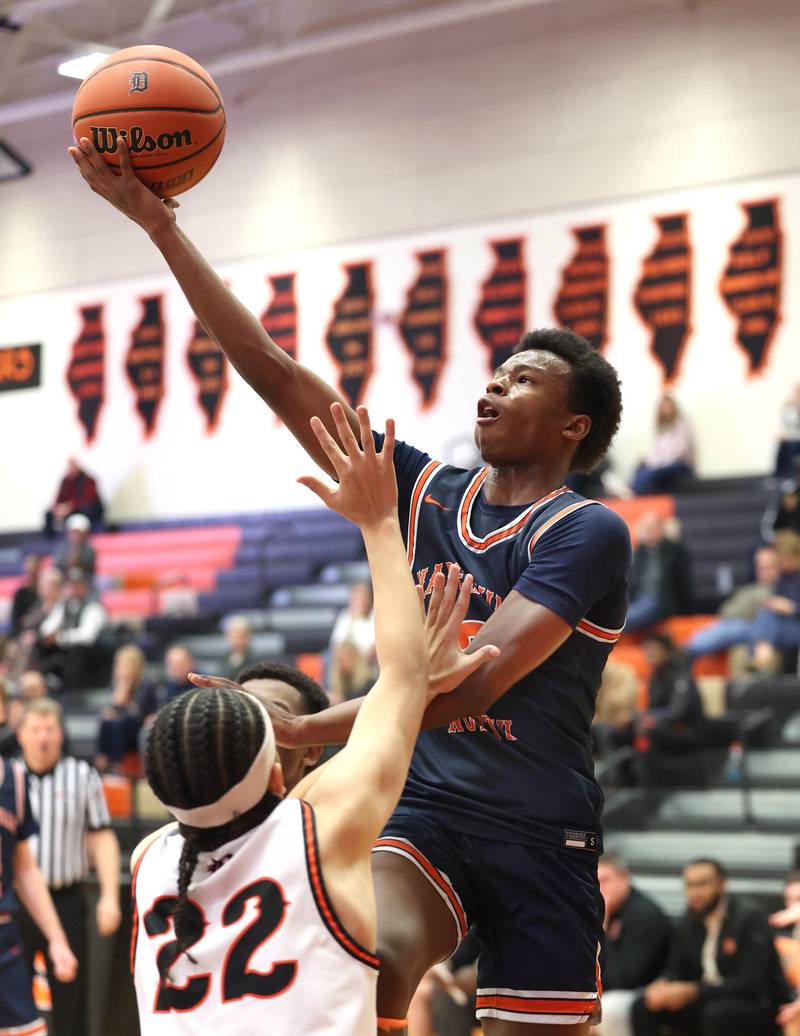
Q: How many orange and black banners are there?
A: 10